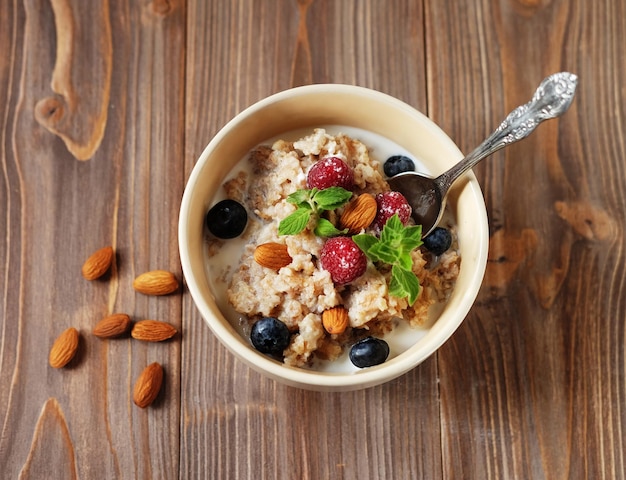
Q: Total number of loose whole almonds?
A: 6